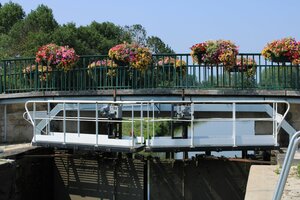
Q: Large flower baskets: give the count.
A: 4